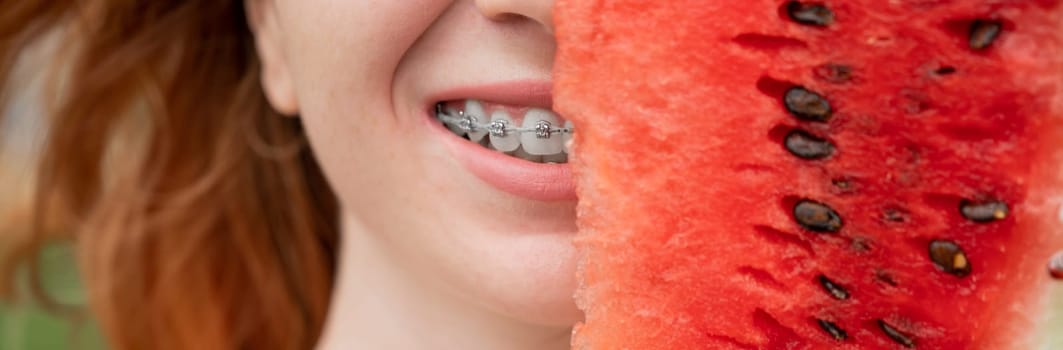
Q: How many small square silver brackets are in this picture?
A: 3